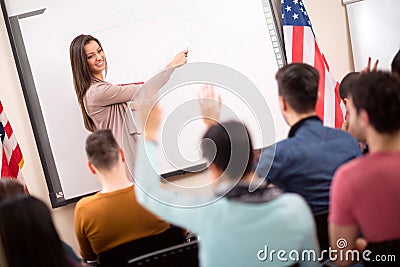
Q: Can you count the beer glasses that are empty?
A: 0